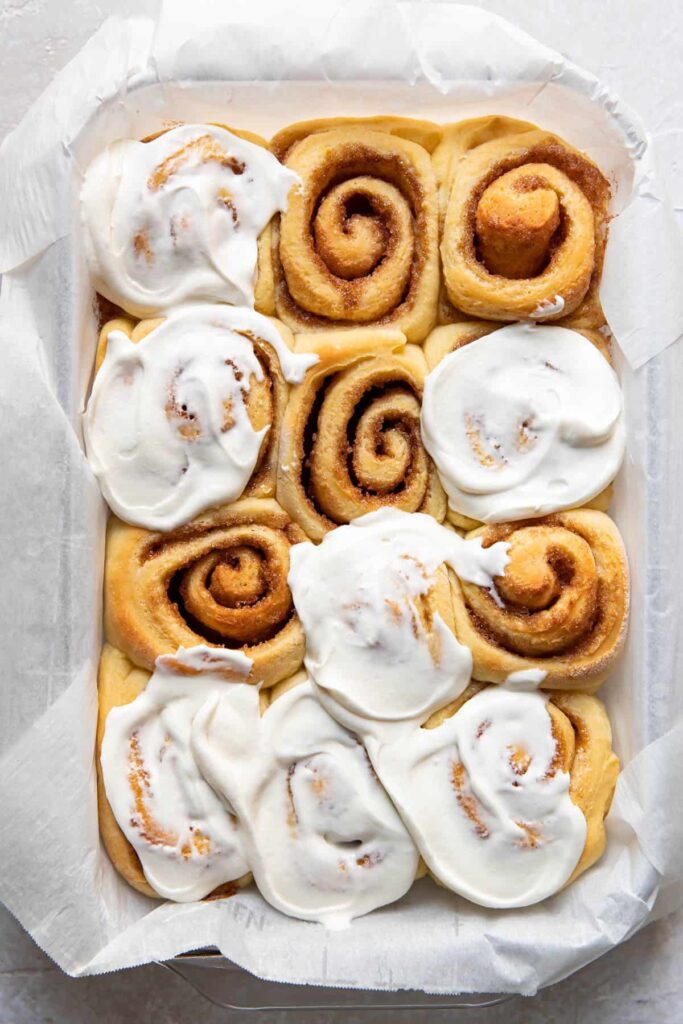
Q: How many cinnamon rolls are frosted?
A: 7